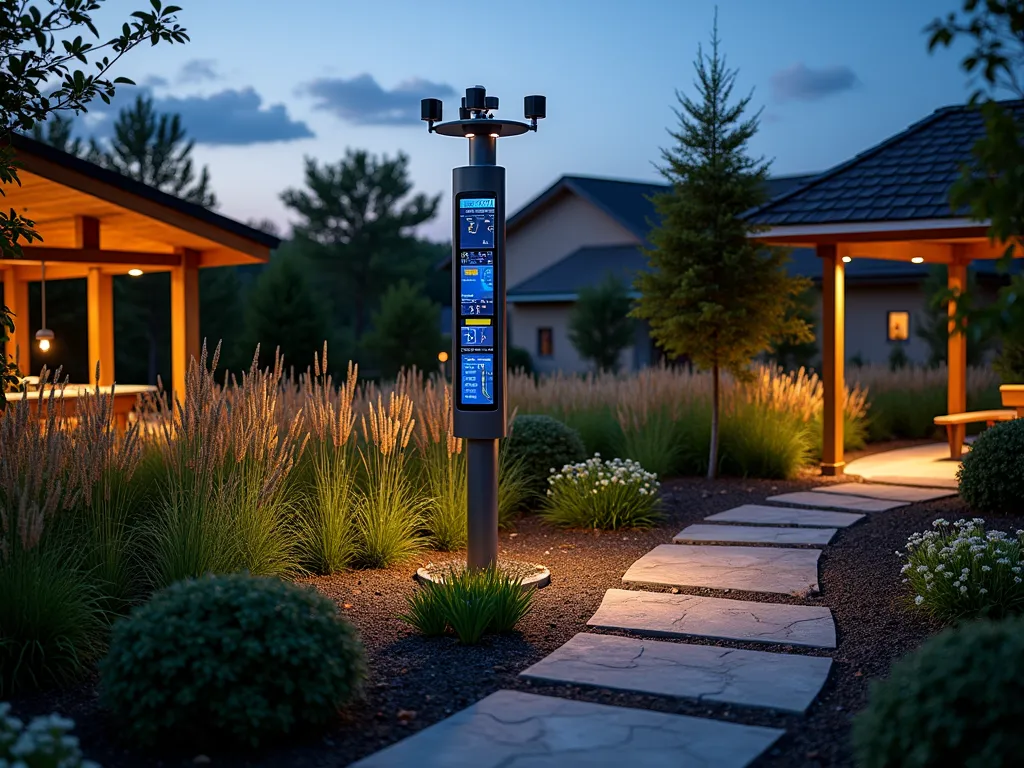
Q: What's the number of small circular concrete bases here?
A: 1